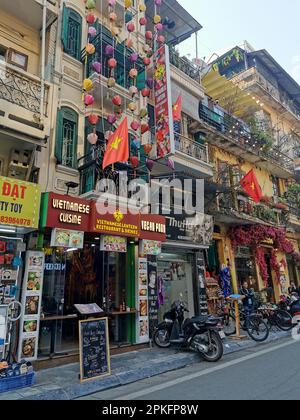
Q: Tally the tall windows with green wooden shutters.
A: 2